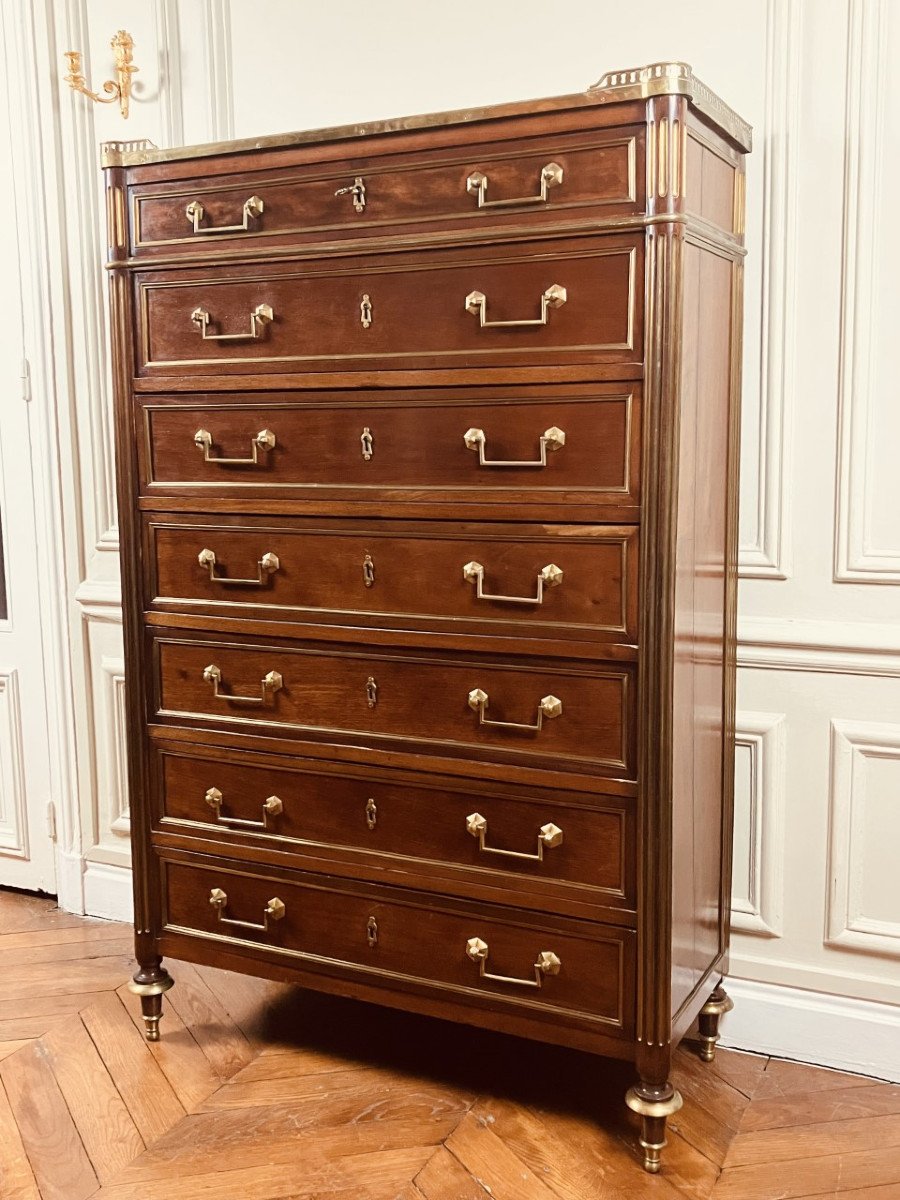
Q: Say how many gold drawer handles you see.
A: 14